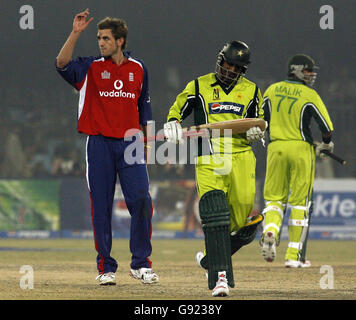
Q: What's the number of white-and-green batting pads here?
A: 2